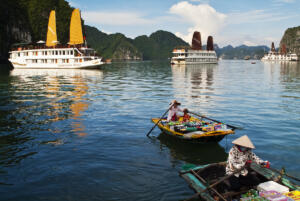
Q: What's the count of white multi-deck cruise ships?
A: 3